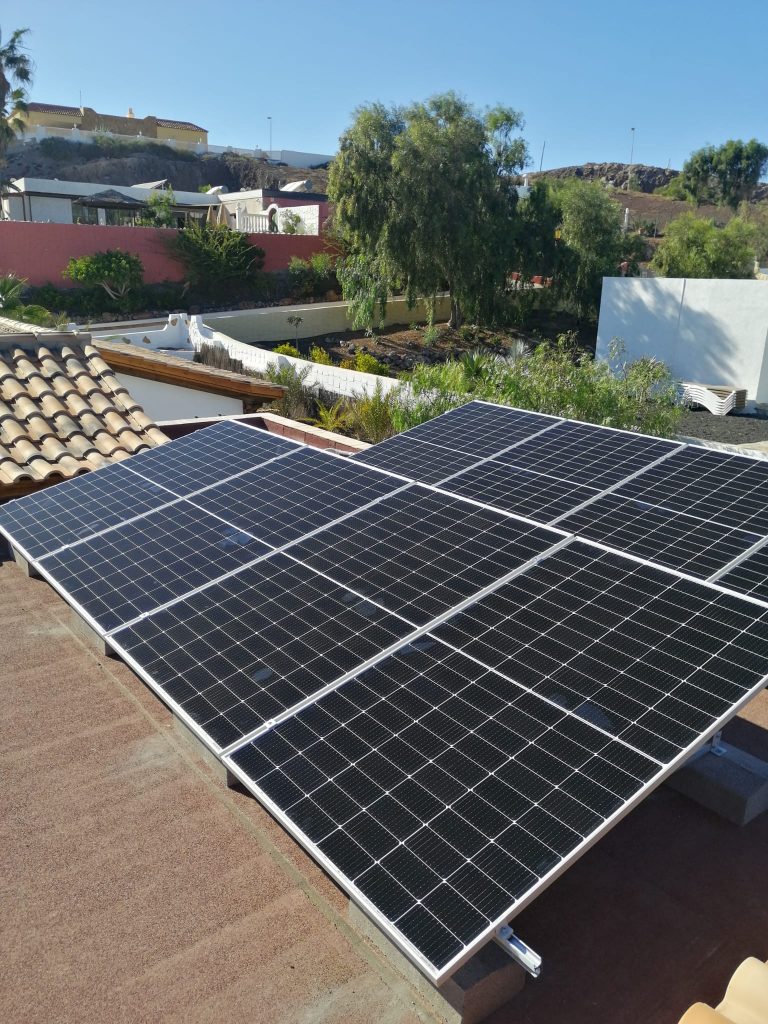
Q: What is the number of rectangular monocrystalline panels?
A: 8